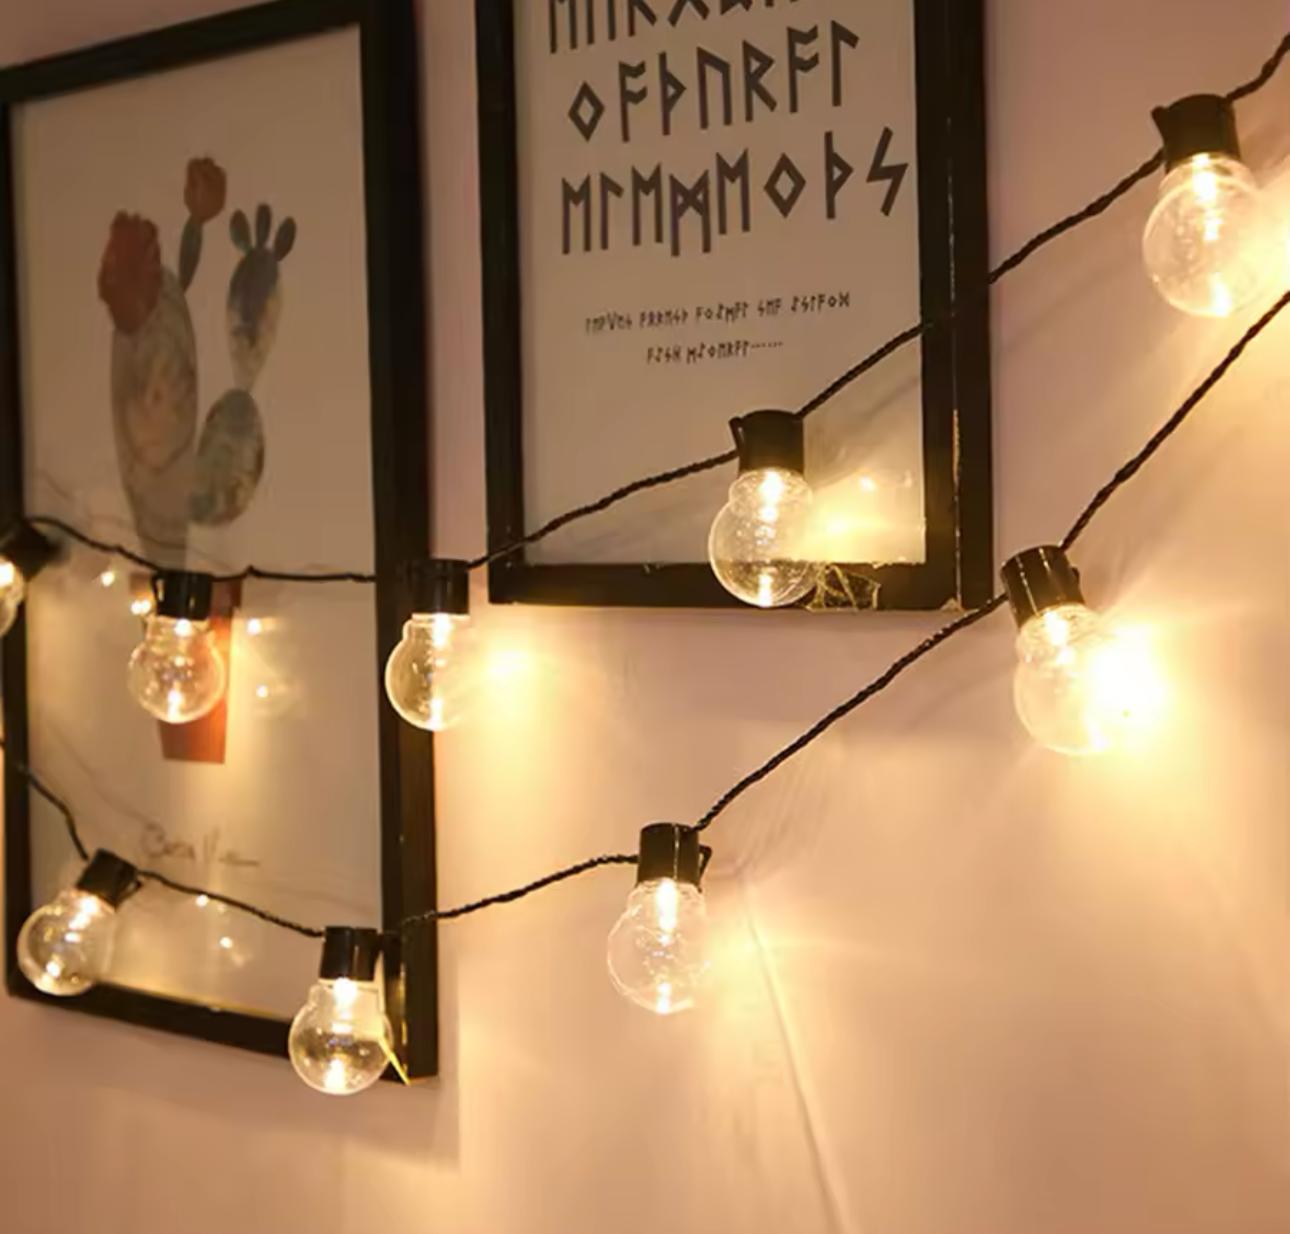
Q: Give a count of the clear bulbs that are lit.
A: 9